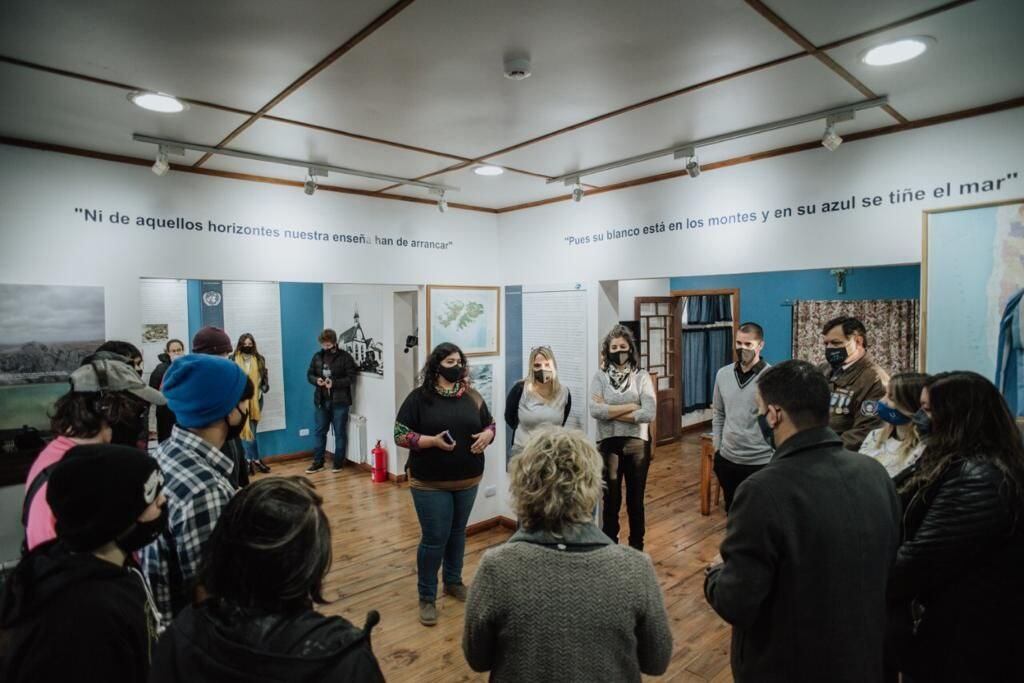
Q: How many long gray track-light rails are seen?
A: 2